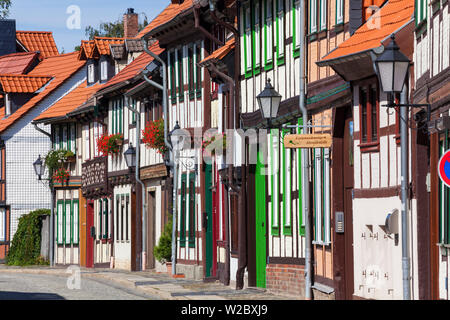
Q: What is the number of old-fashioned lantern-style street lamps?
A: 5